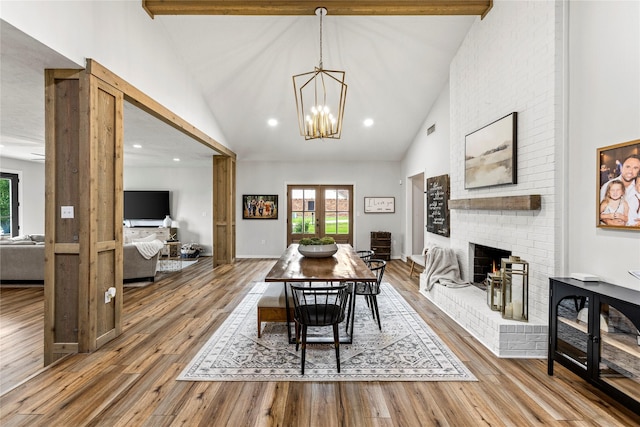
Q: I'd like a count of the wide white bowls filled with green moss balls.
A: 1